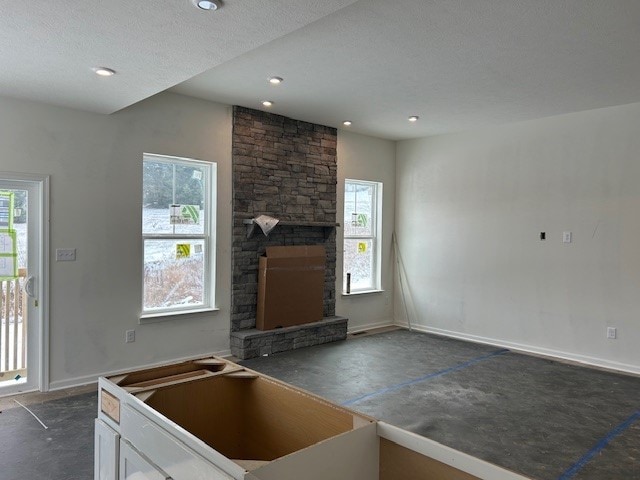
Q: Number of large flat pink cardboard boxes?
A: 0